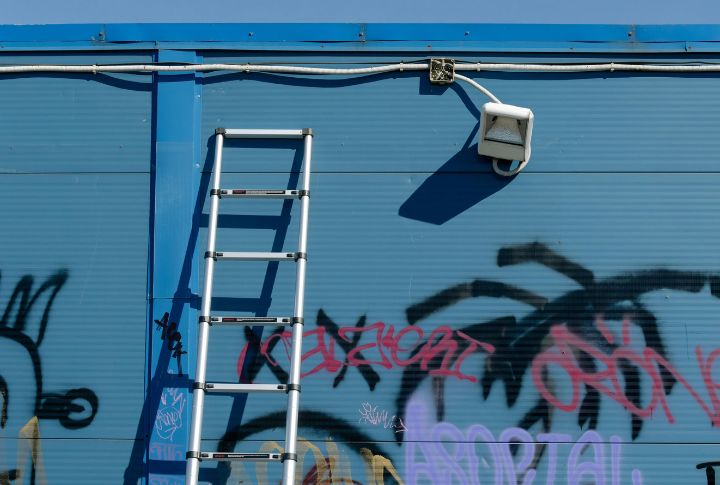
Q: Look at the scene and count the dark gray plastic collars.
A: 12